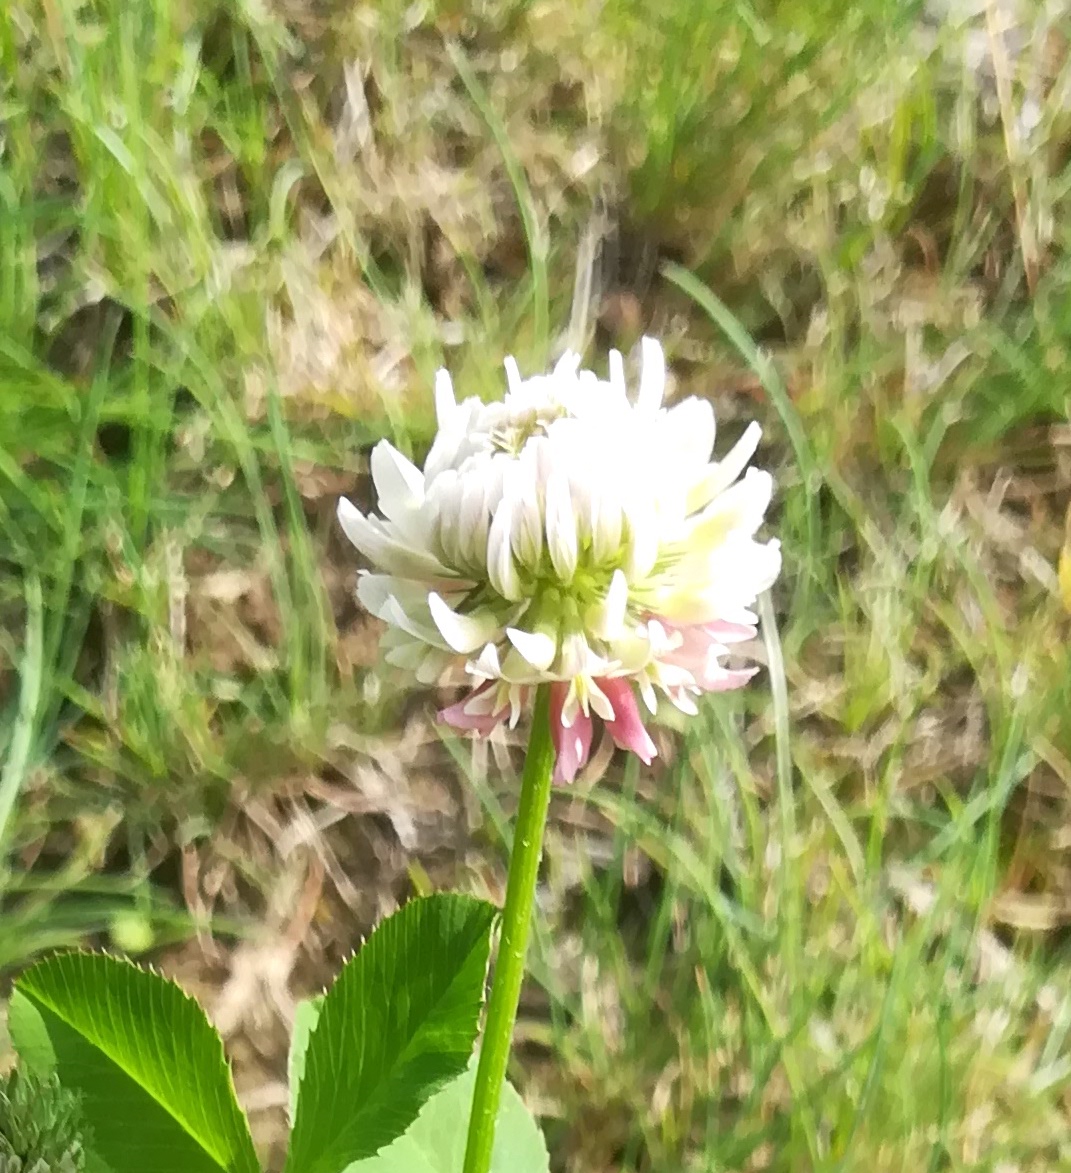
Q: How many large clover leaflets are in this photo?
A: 3